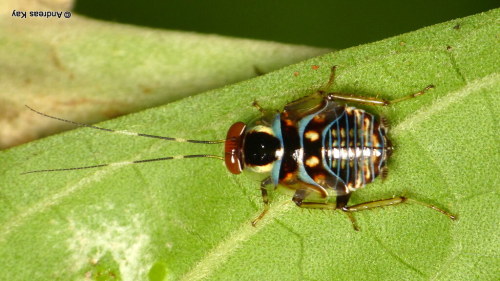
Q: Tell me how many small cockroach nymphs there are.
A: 1